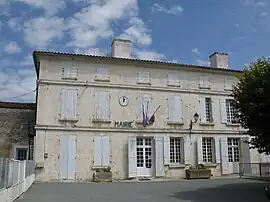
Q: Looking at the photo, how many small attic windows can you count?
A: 6